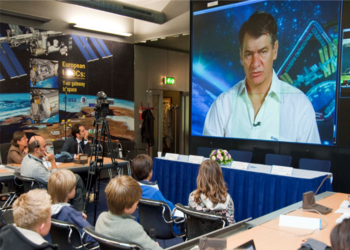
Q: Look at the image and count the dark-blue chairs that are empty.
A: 4